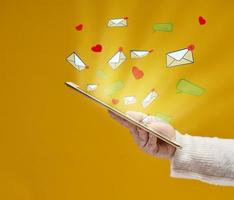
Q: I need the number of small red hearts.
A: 5